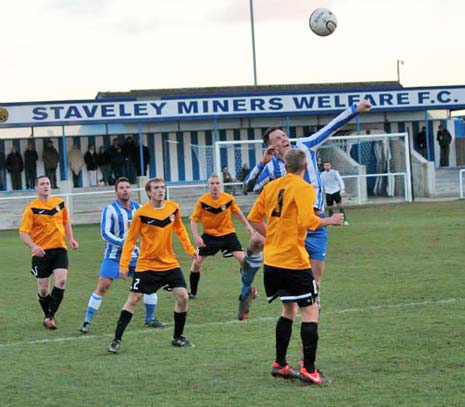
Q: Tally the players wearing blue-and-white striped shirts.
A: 2